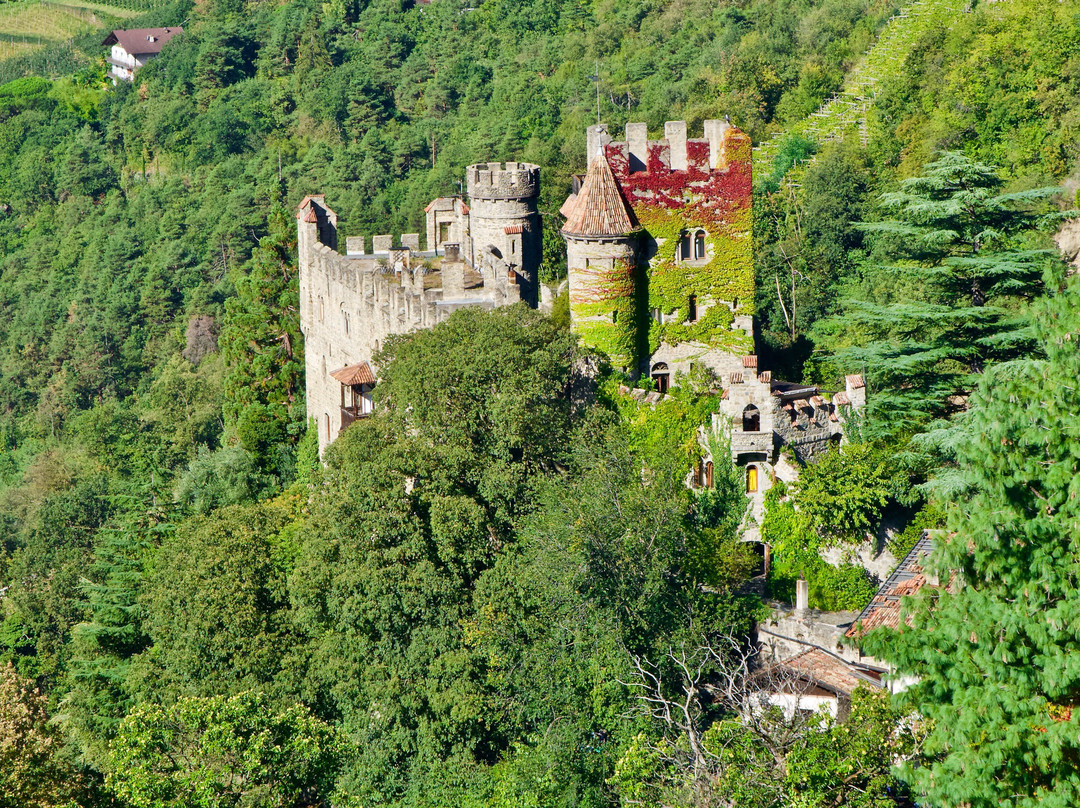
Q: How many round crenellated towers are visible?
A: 1